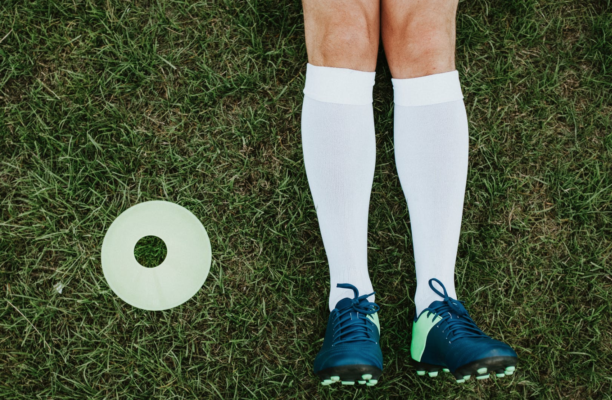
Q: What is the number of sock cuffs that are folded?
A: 2